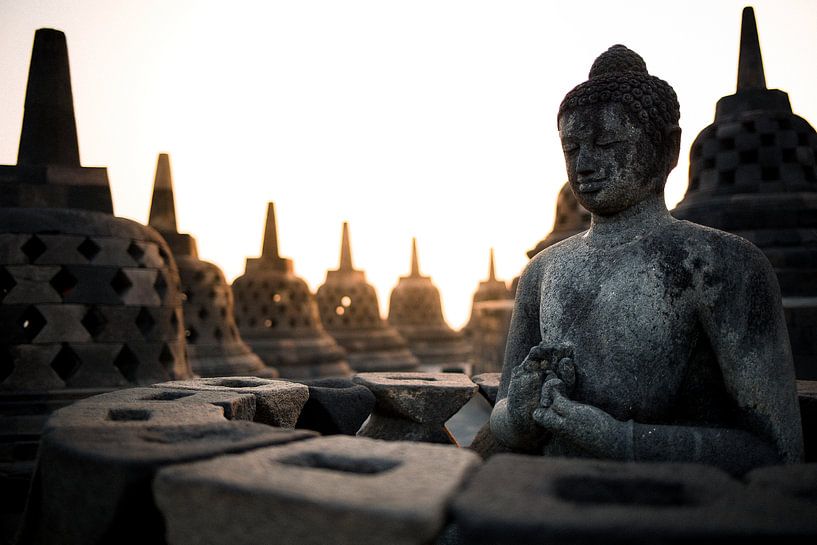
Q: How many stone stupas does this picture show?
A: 8